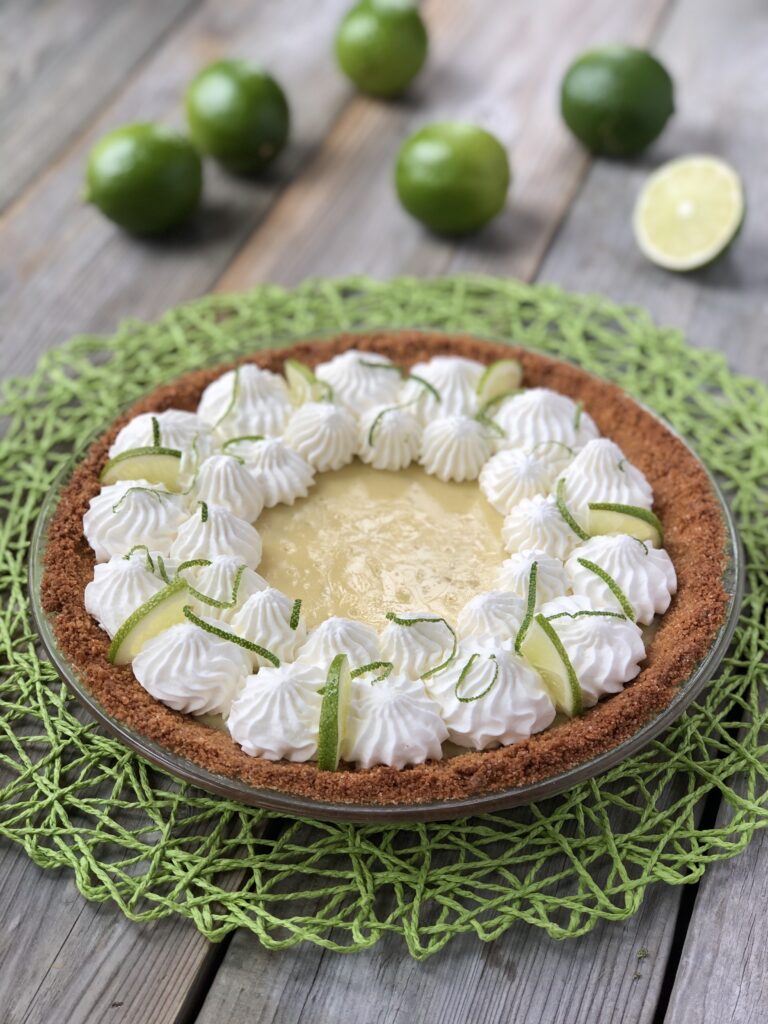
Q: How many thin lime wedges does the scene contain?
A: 7